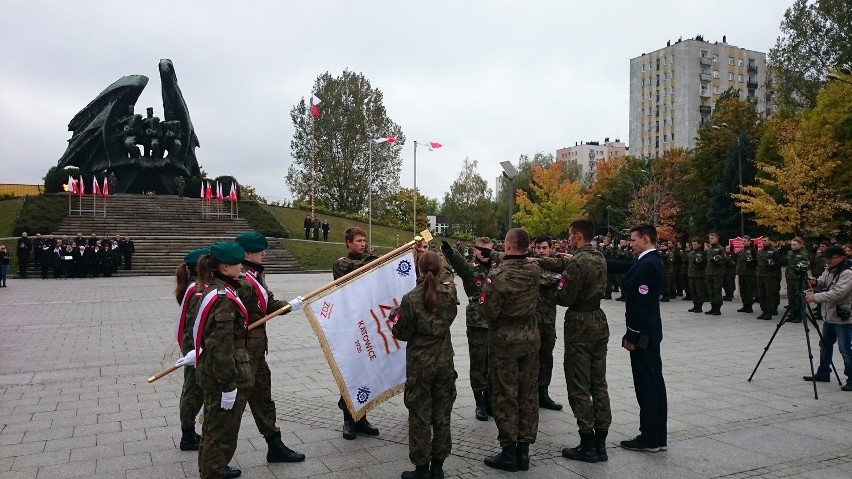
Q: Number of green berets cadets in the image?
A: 3